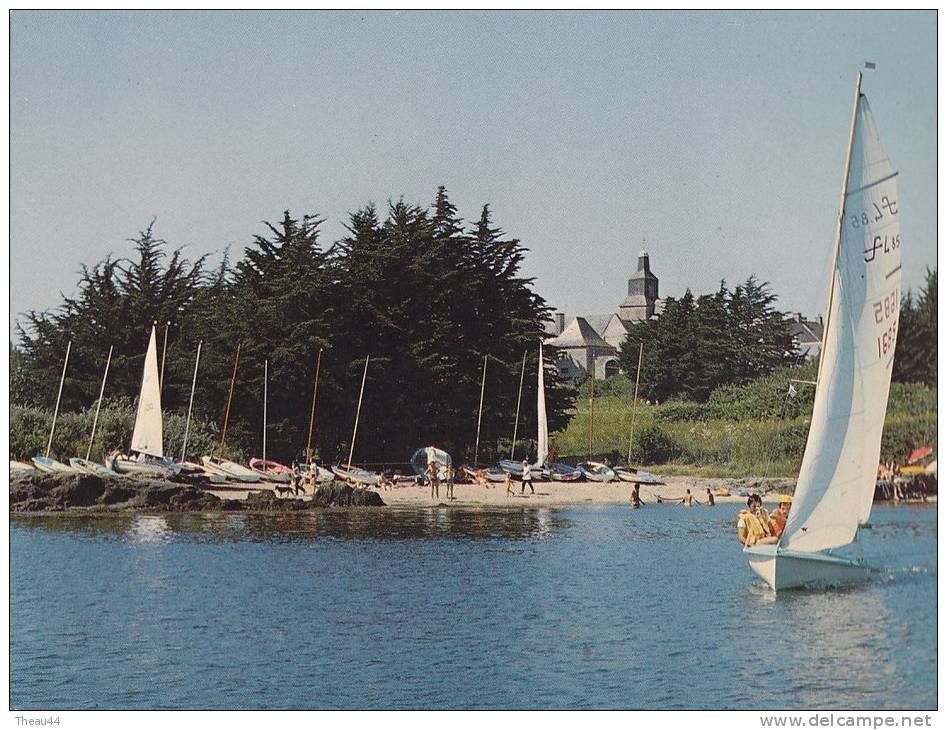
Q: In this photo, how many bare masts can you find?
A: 12